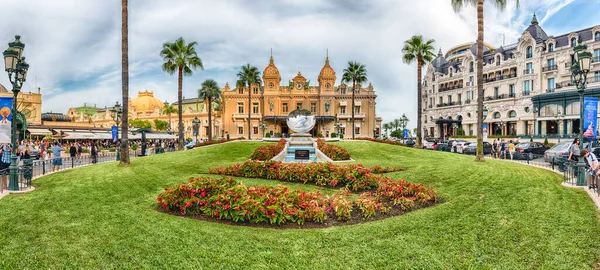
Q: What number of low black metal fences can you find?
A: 2